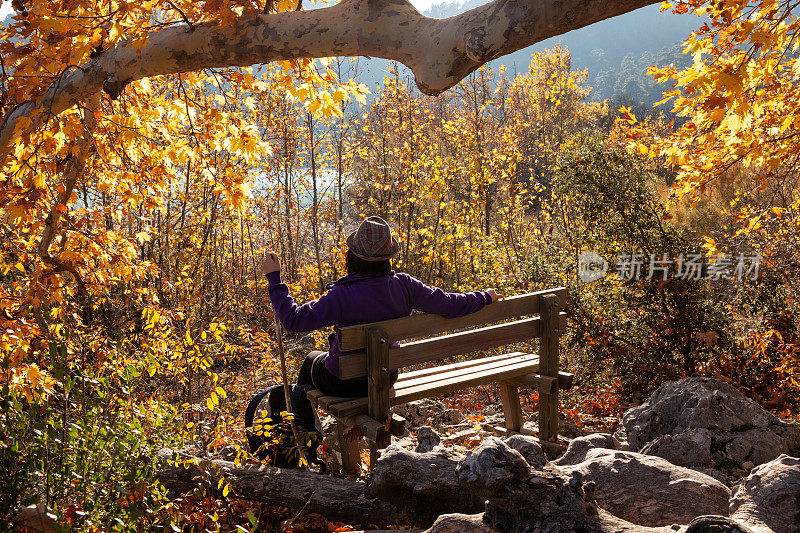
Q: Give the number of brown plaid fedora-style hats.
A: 1